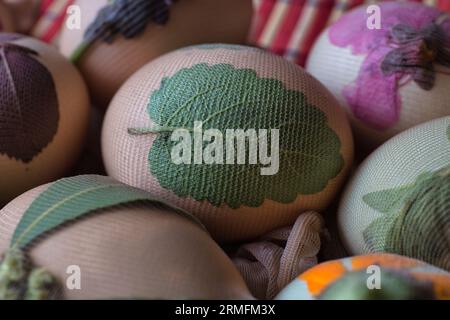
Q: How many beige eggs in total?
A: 4